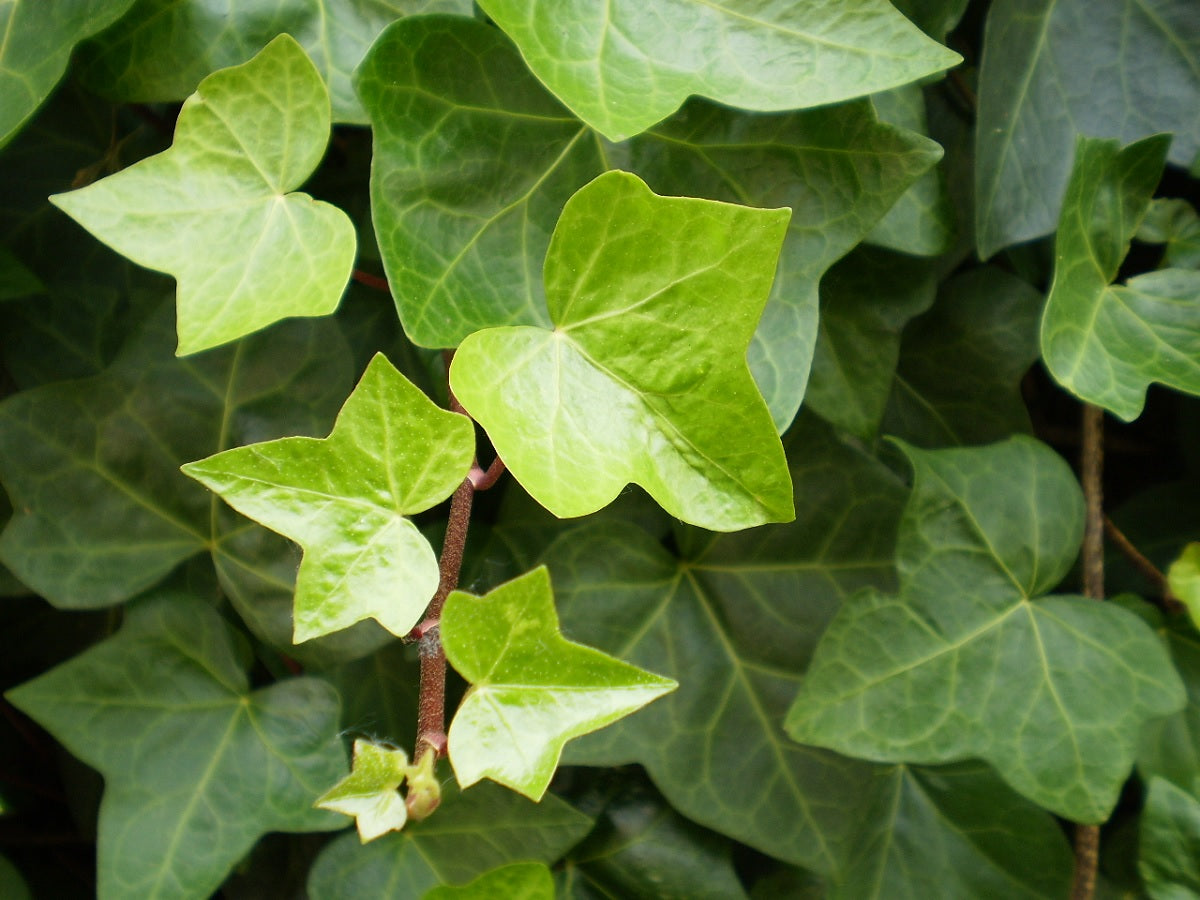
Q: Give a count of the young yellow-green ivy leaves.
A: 5